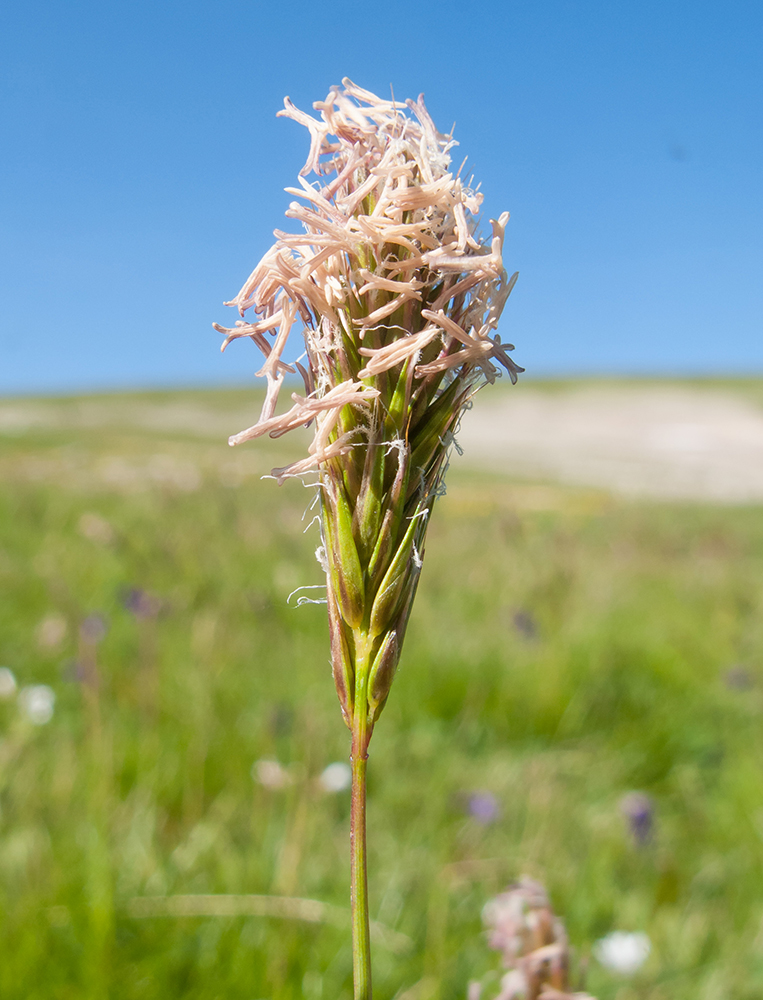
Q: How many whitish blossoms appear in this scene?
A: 5